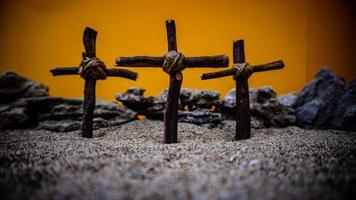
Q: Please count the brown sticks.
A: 6